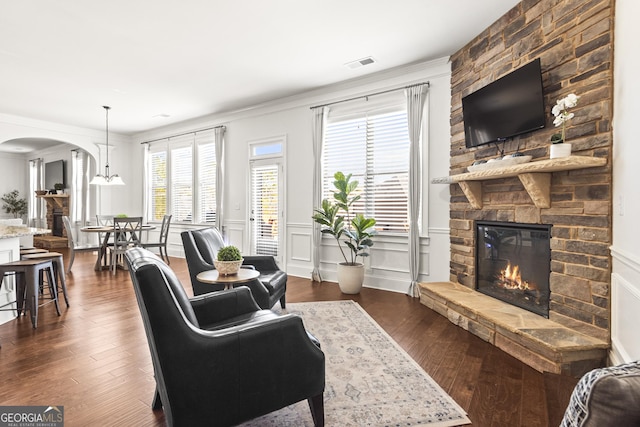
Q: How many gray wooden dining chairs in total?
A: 4